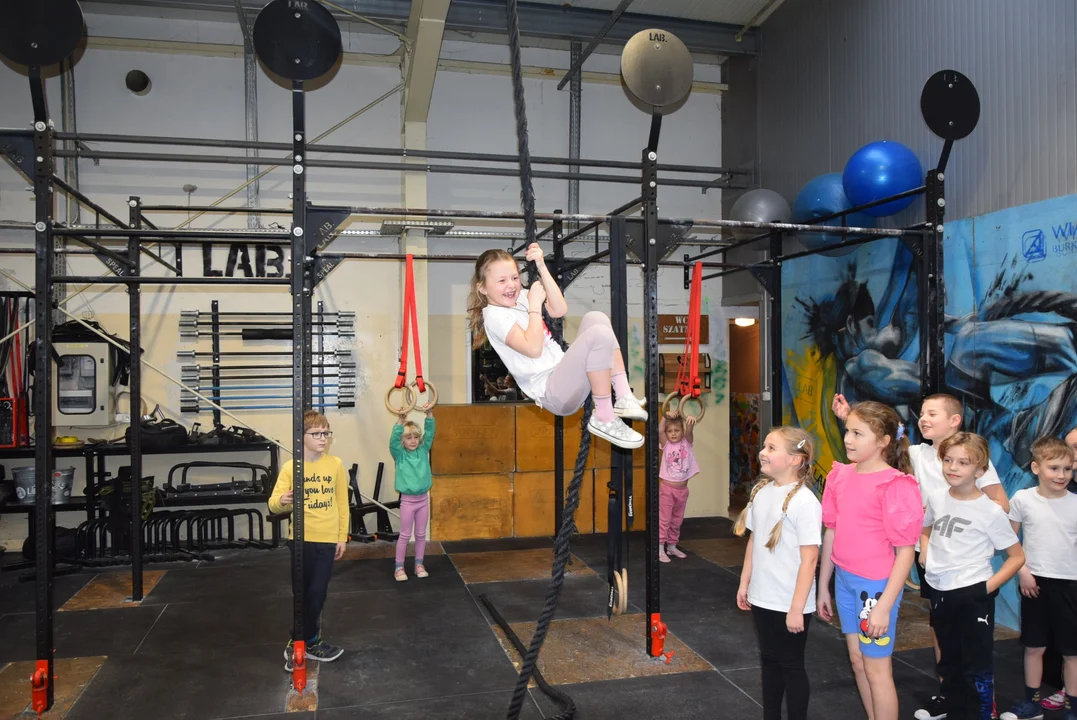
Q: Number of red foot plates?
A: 3